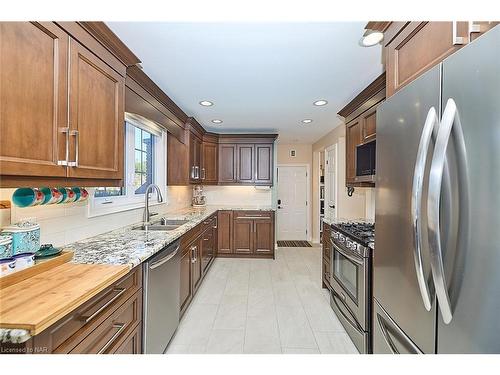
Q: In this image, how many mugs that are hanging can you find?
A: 4